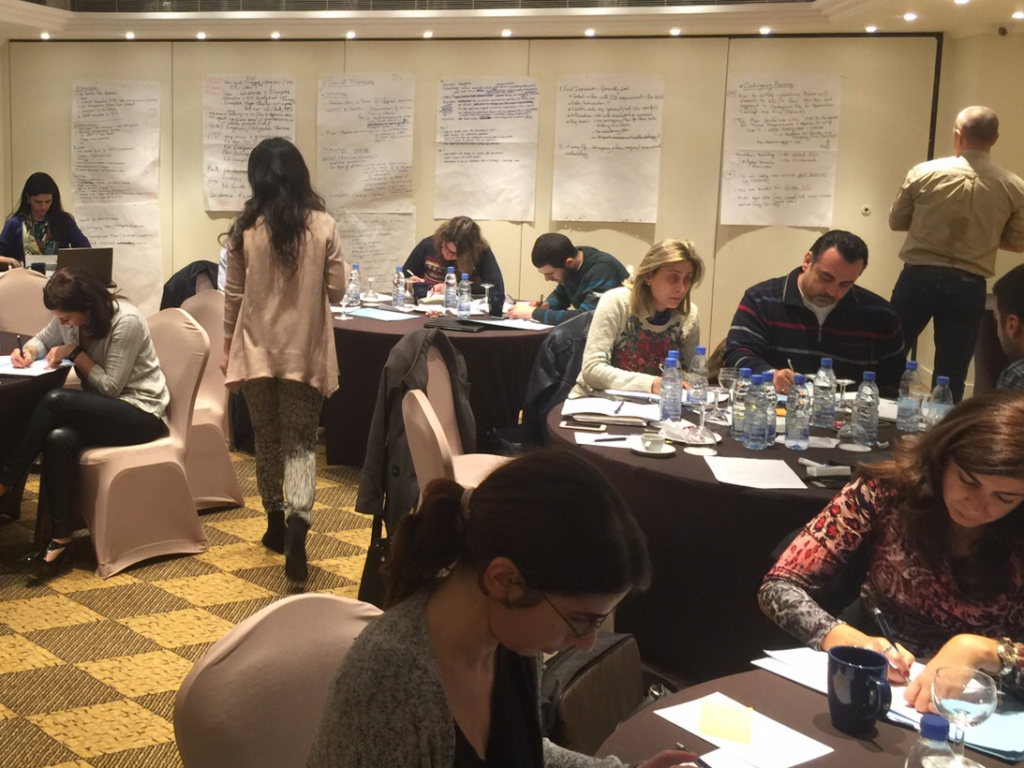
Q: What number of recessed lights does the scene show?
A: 14